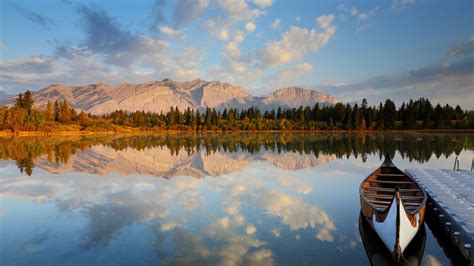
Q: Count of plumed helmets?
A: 0